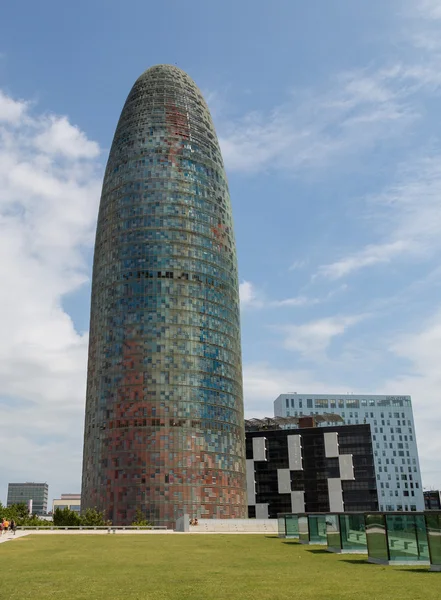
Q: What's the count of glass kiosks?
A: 5